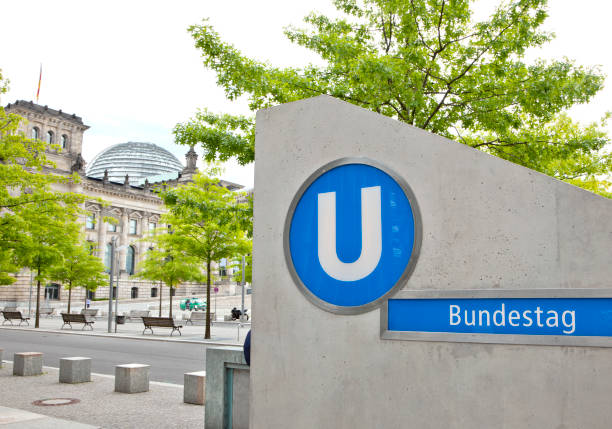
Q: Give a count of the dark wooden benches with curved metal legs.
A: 3